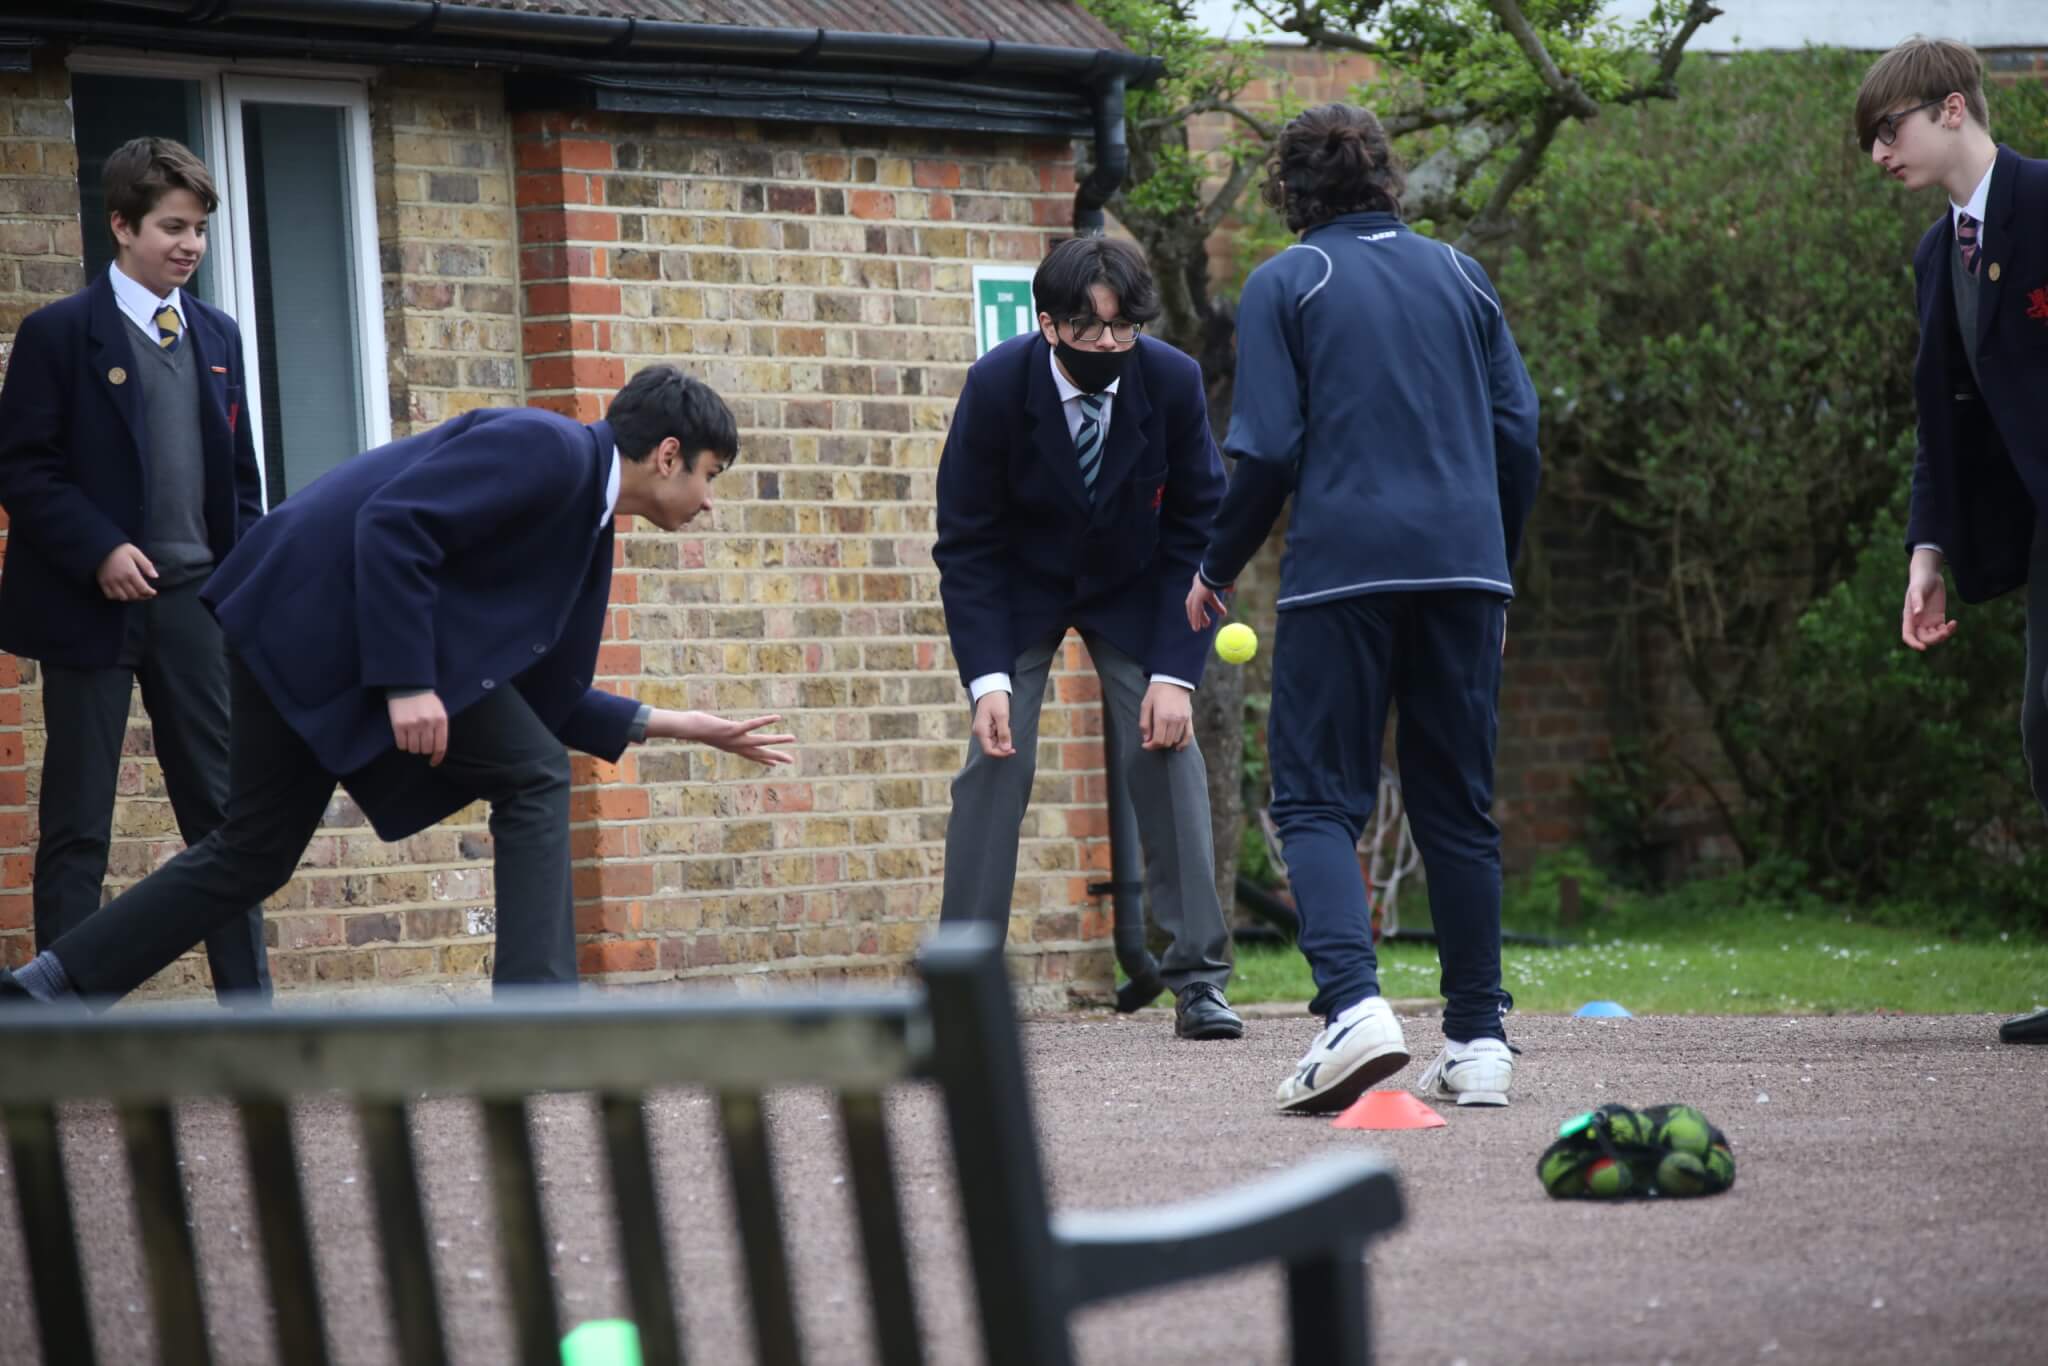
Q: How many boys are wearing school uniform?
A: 4